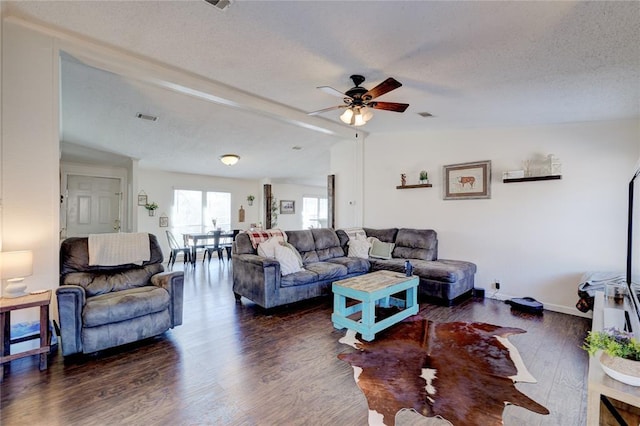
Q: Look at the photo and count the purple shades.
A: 0